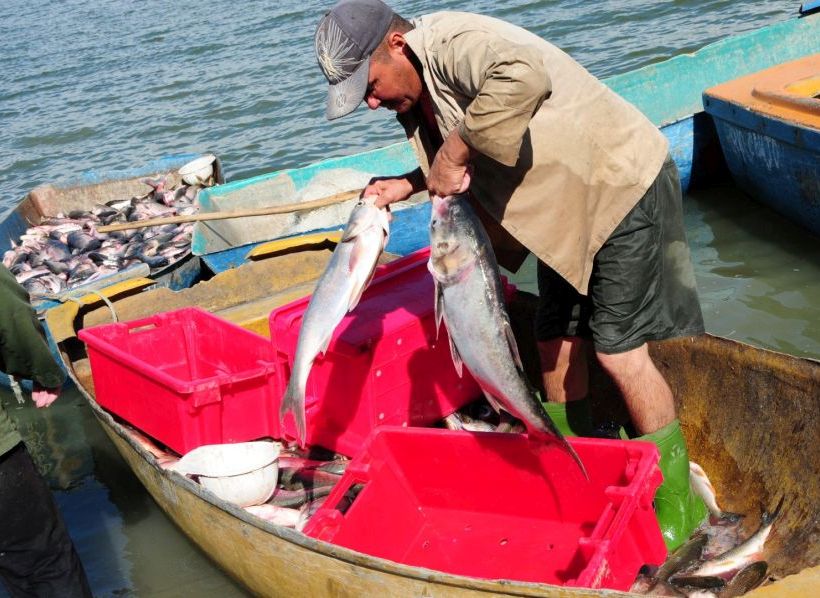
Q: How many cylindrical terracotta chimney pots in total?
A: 0